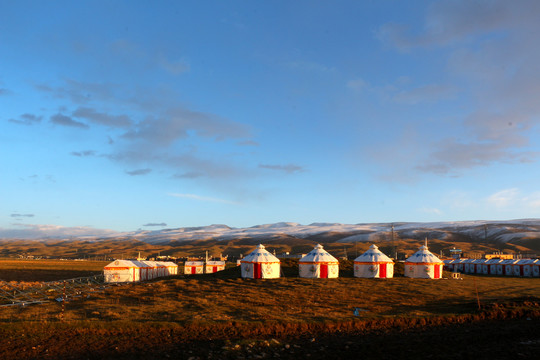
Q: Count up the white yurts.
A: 4